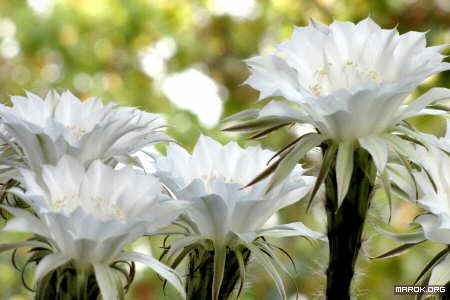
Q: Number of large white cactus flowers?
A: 5